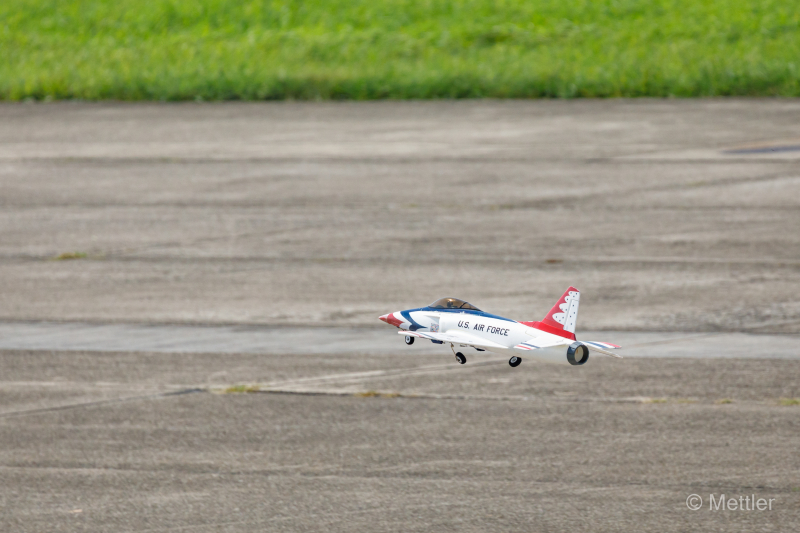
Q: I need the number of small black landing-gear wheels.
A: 3